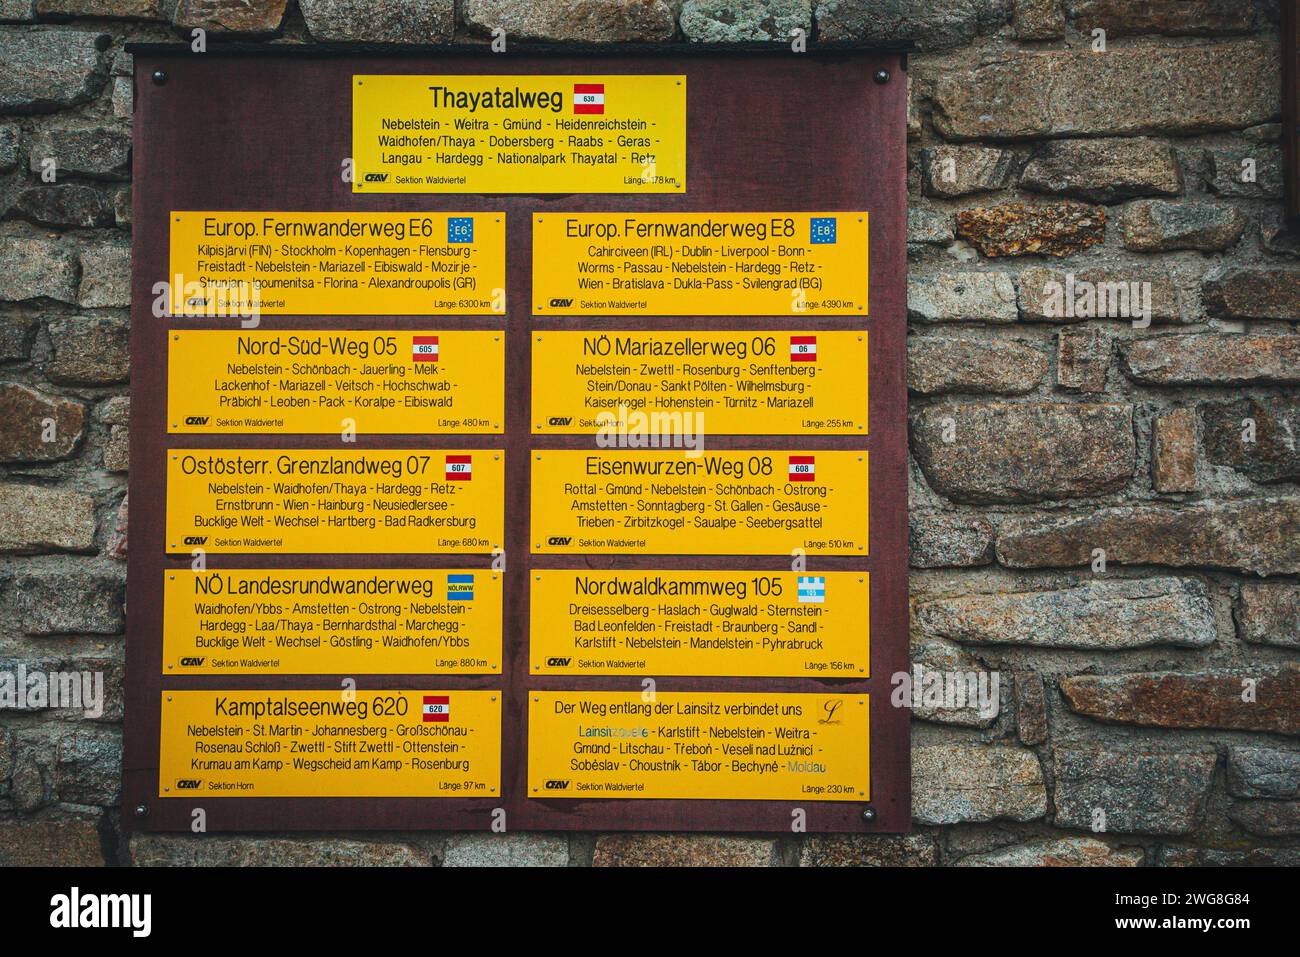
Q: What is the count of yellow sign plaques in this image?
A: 11